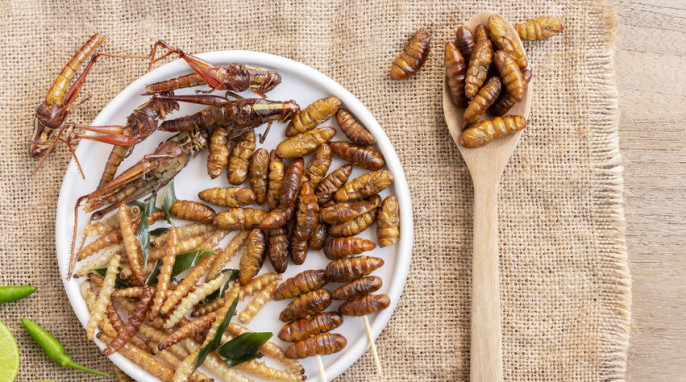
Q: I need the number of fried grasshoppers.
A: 5